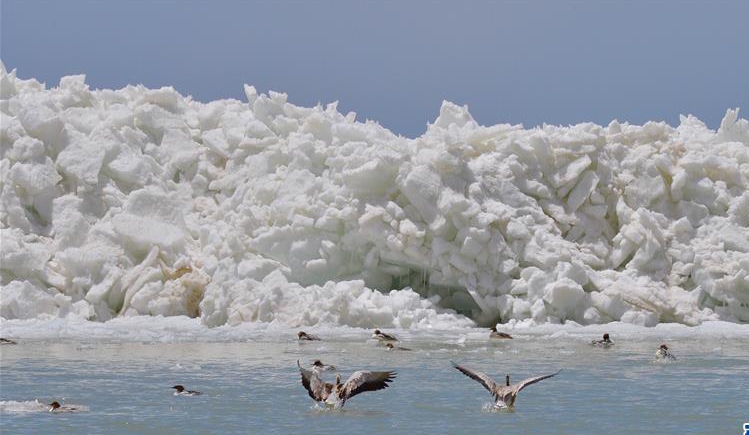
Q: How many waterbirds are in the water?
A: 12